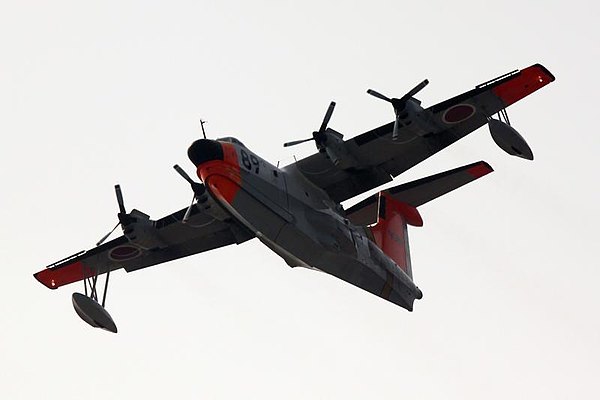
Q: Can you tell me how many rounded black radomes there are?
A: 1